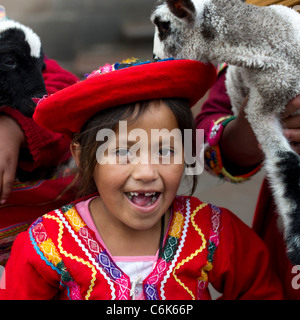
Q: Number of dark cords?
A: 1